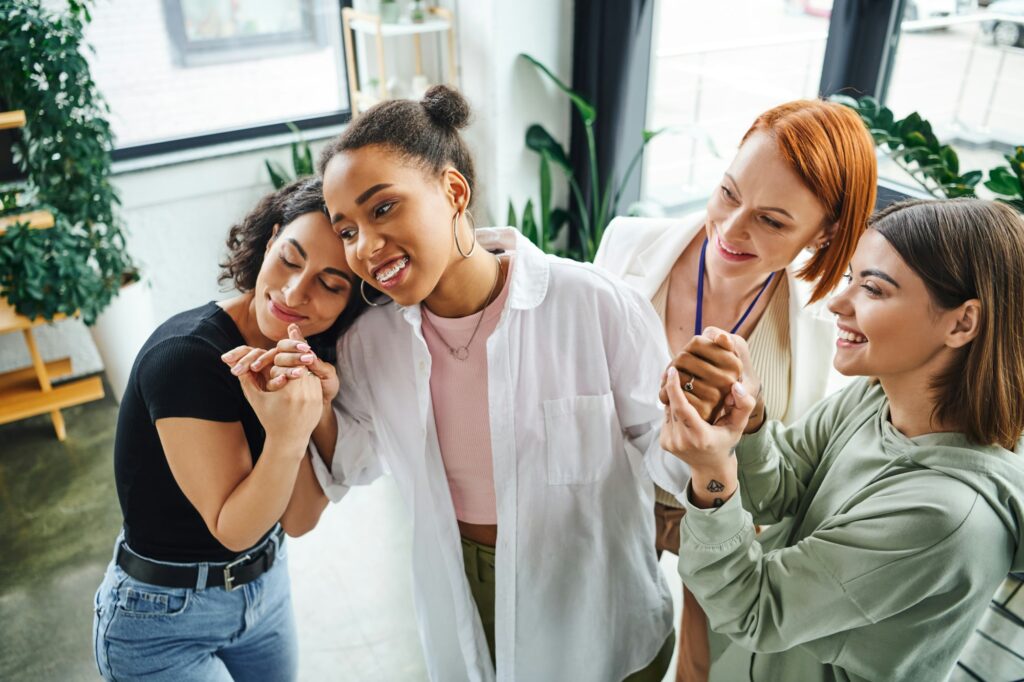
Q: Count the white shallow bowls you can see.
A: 0